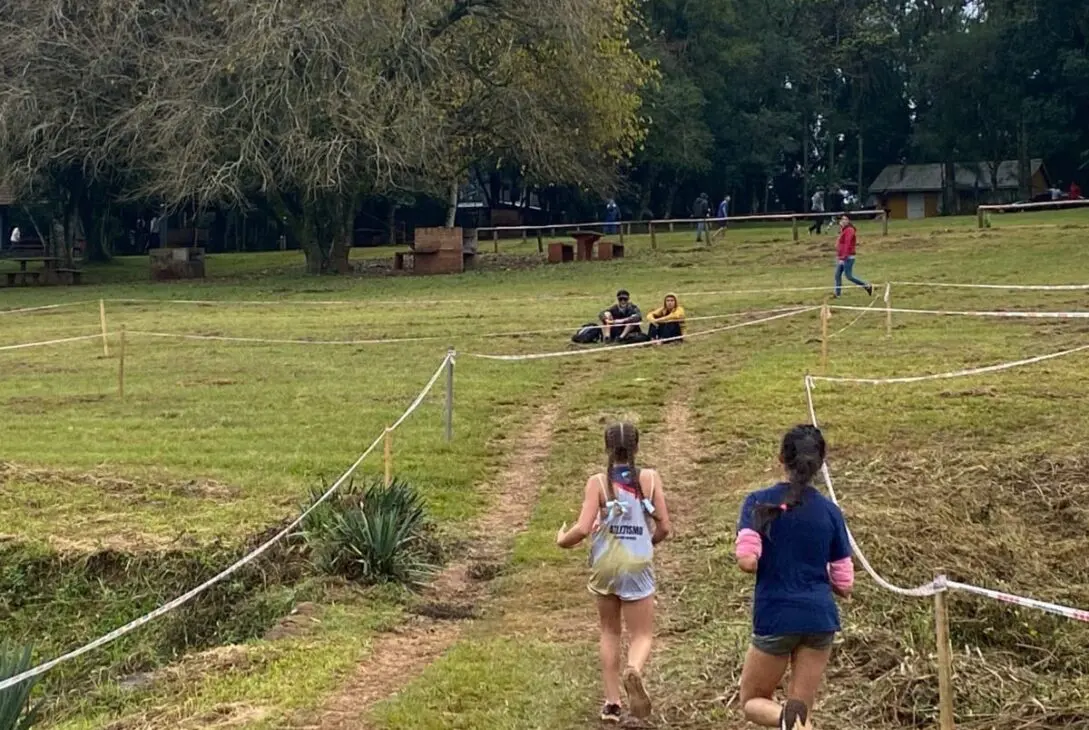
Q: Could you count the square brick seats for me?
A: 2